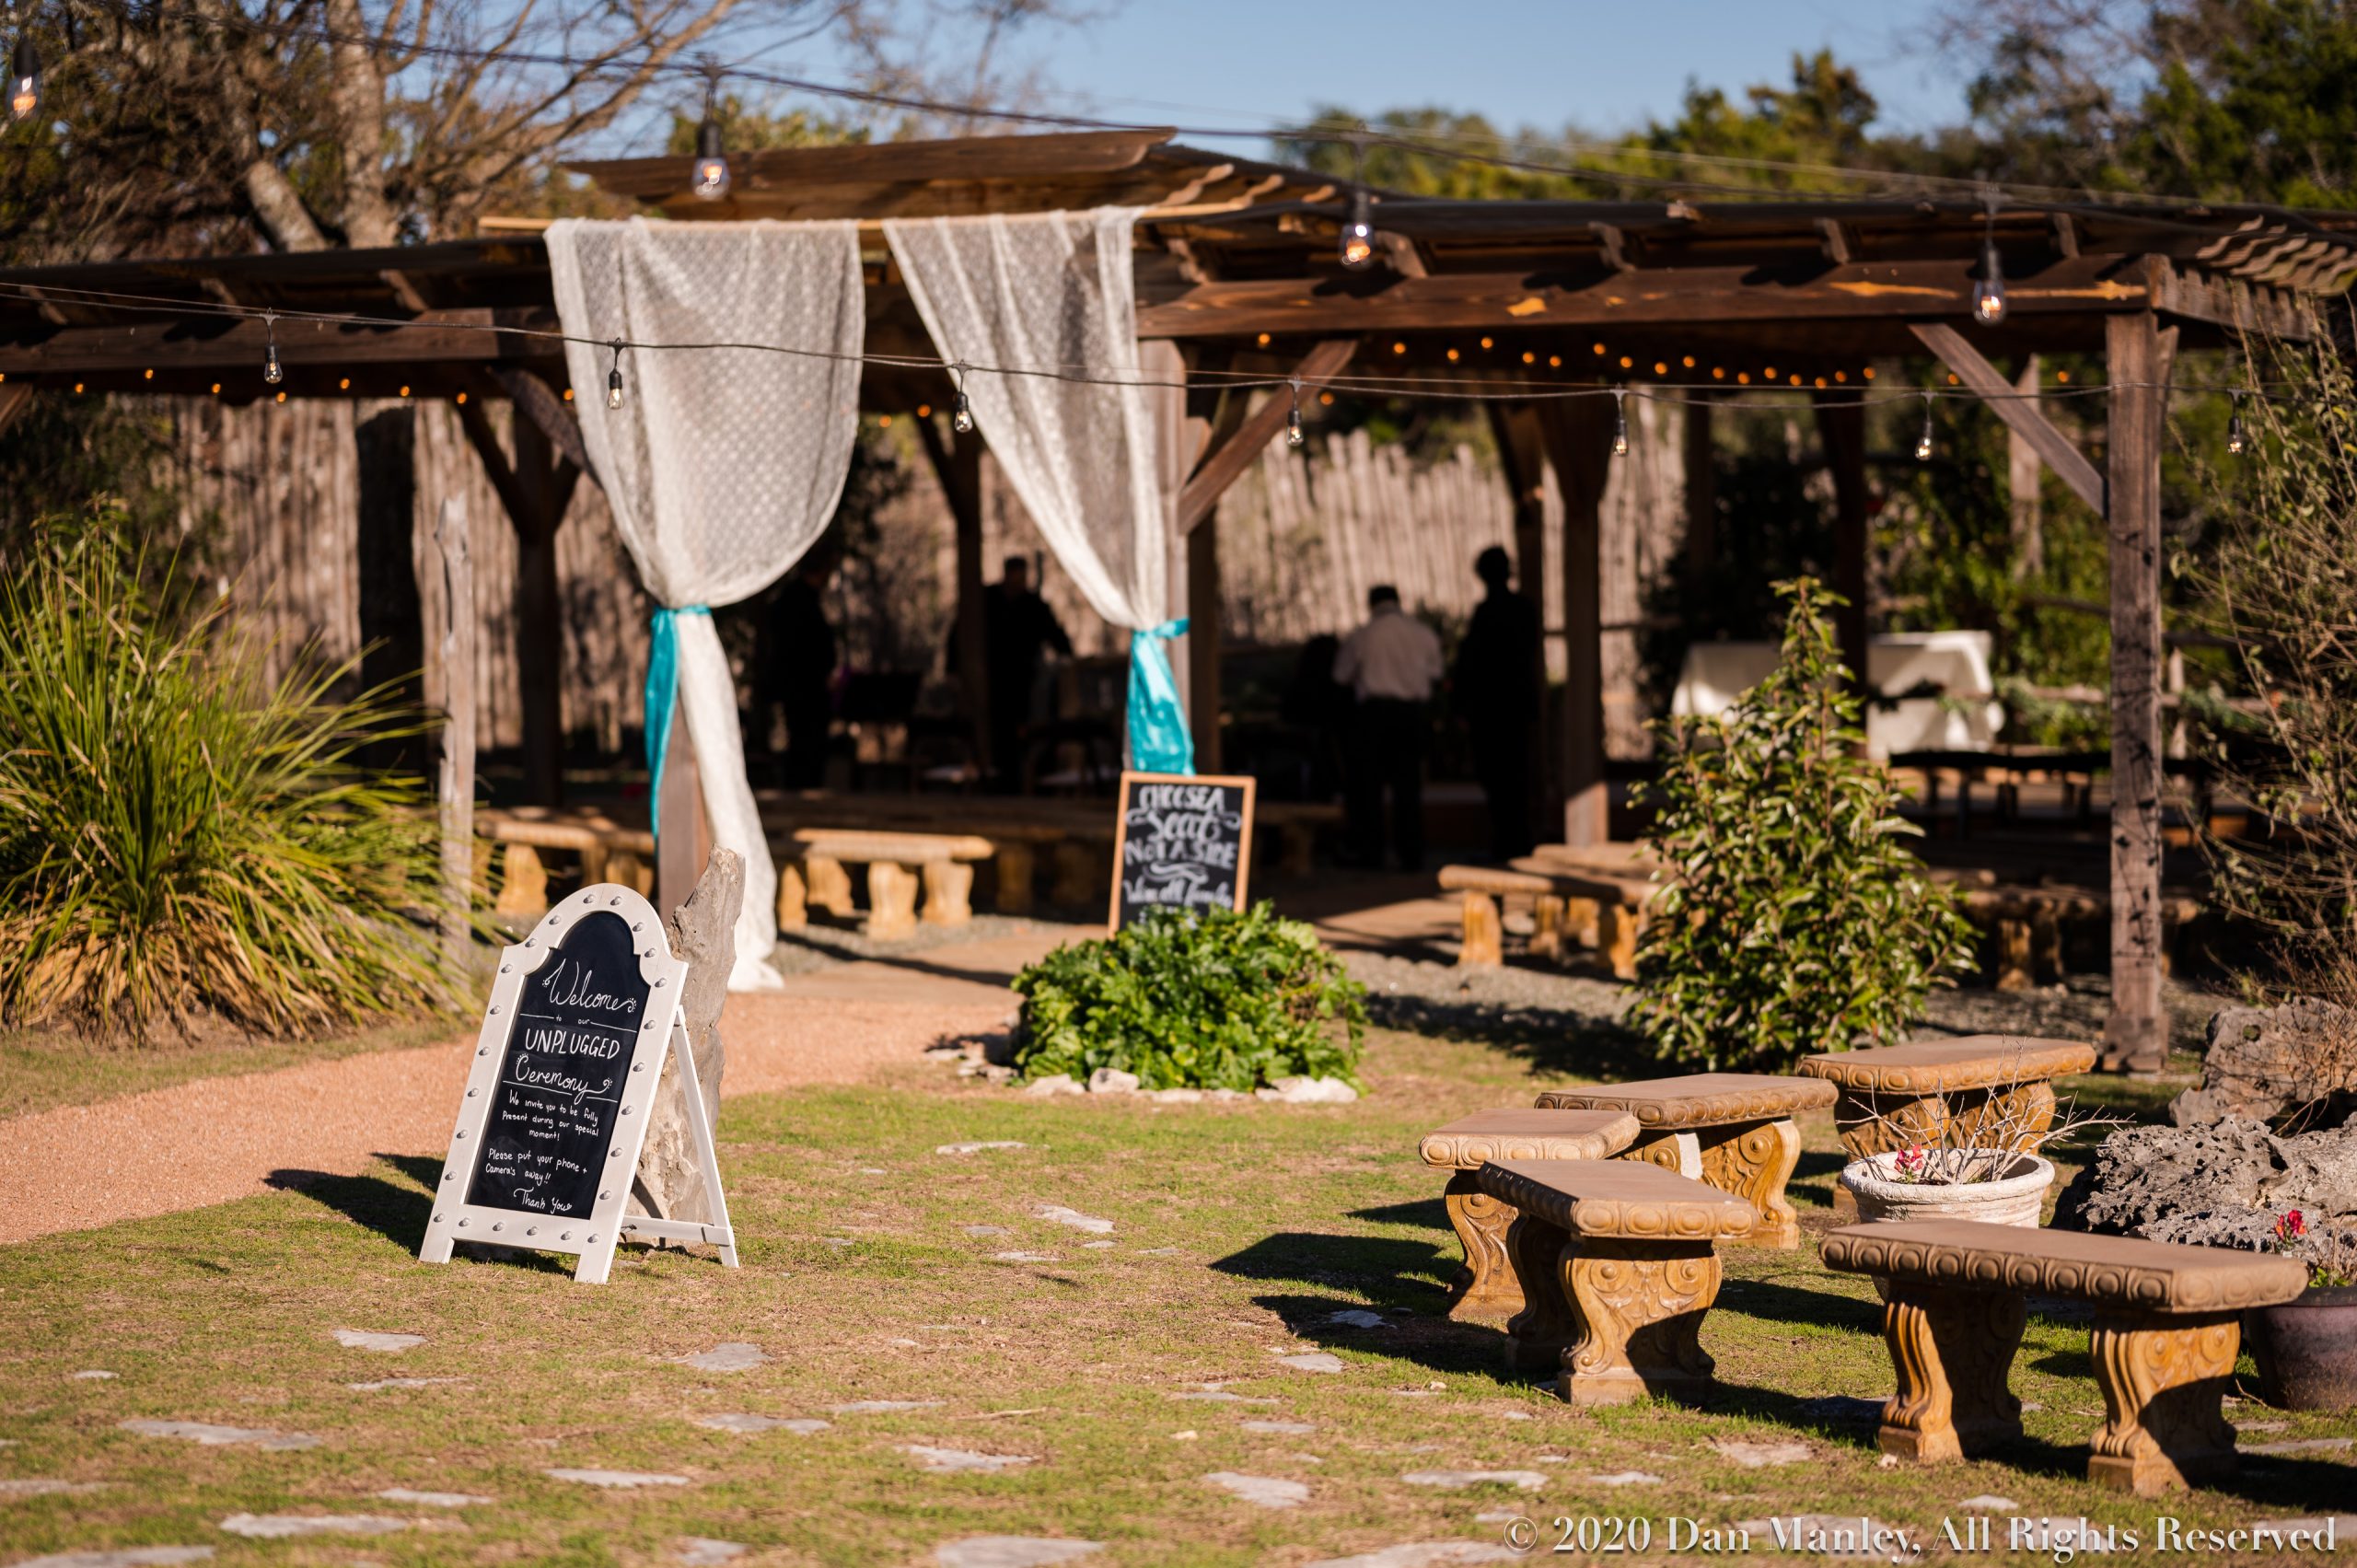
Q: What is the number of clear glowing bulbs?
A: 11